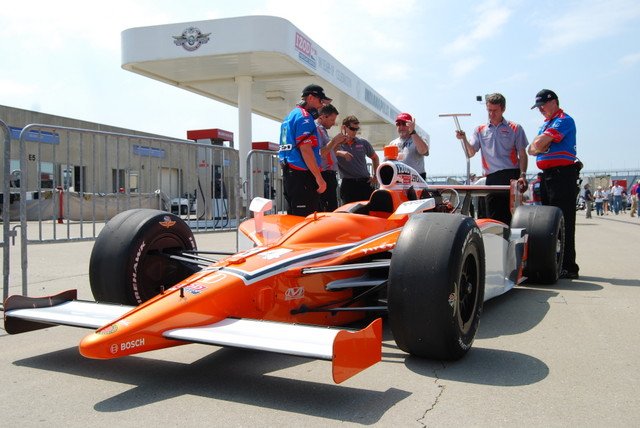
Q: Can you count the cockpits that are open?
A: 1